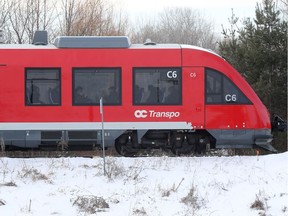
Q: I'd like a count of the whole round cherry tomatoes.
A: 0